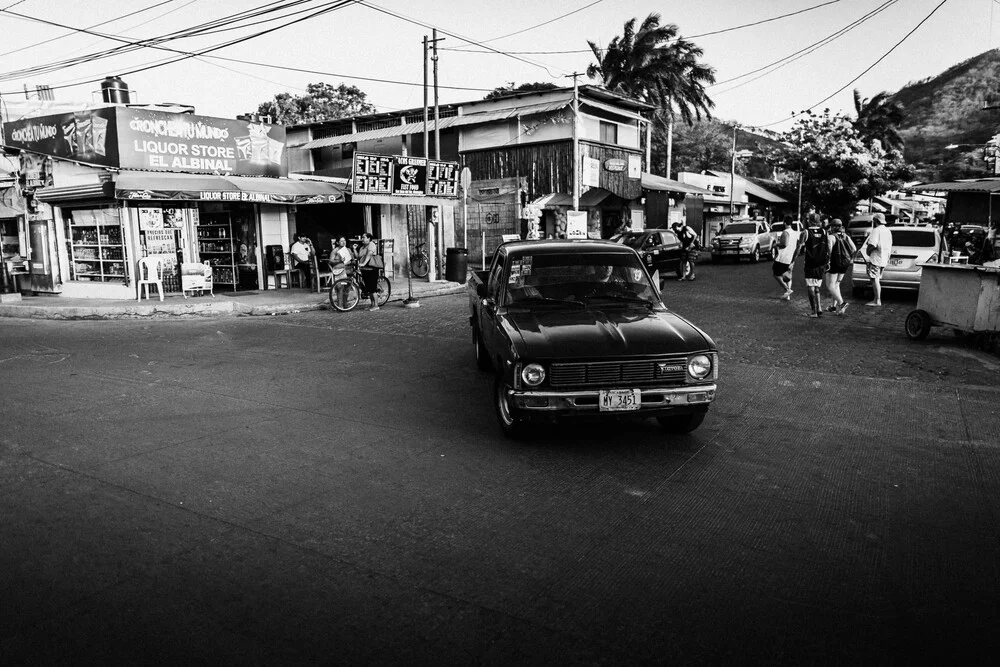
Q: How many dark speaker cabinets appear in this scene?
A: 1